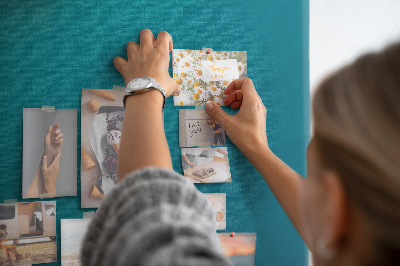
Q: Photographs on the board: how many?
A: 9